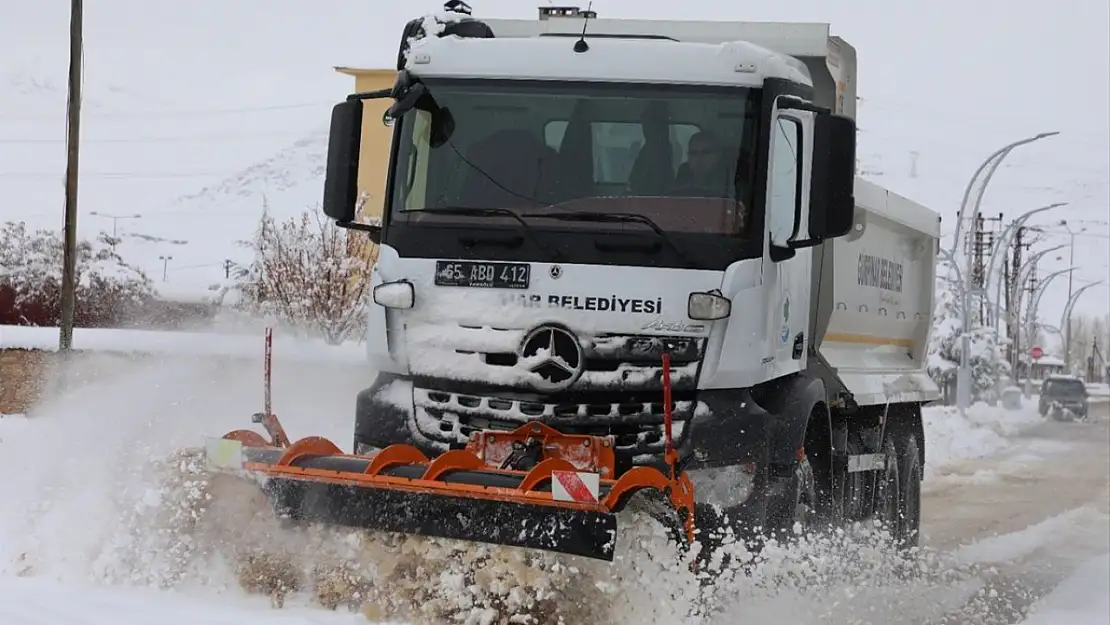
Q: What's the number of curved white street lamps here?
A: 5